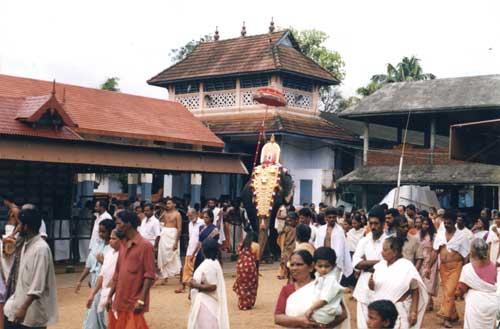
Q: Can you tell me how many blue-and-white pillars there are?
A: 4